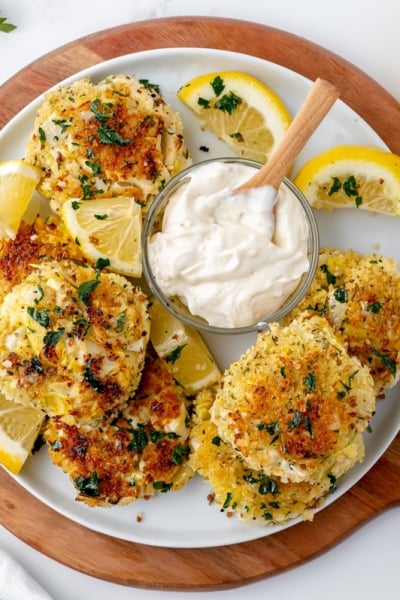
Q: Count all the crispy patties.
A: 7